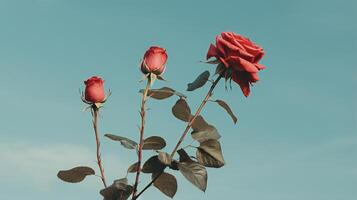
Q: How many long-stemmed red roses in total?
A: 3